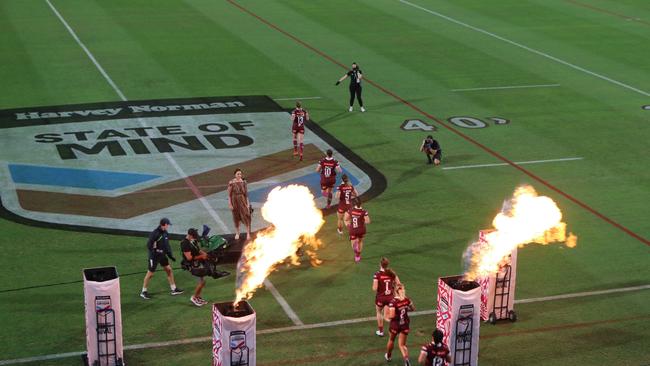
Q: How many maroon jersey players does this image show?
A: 7